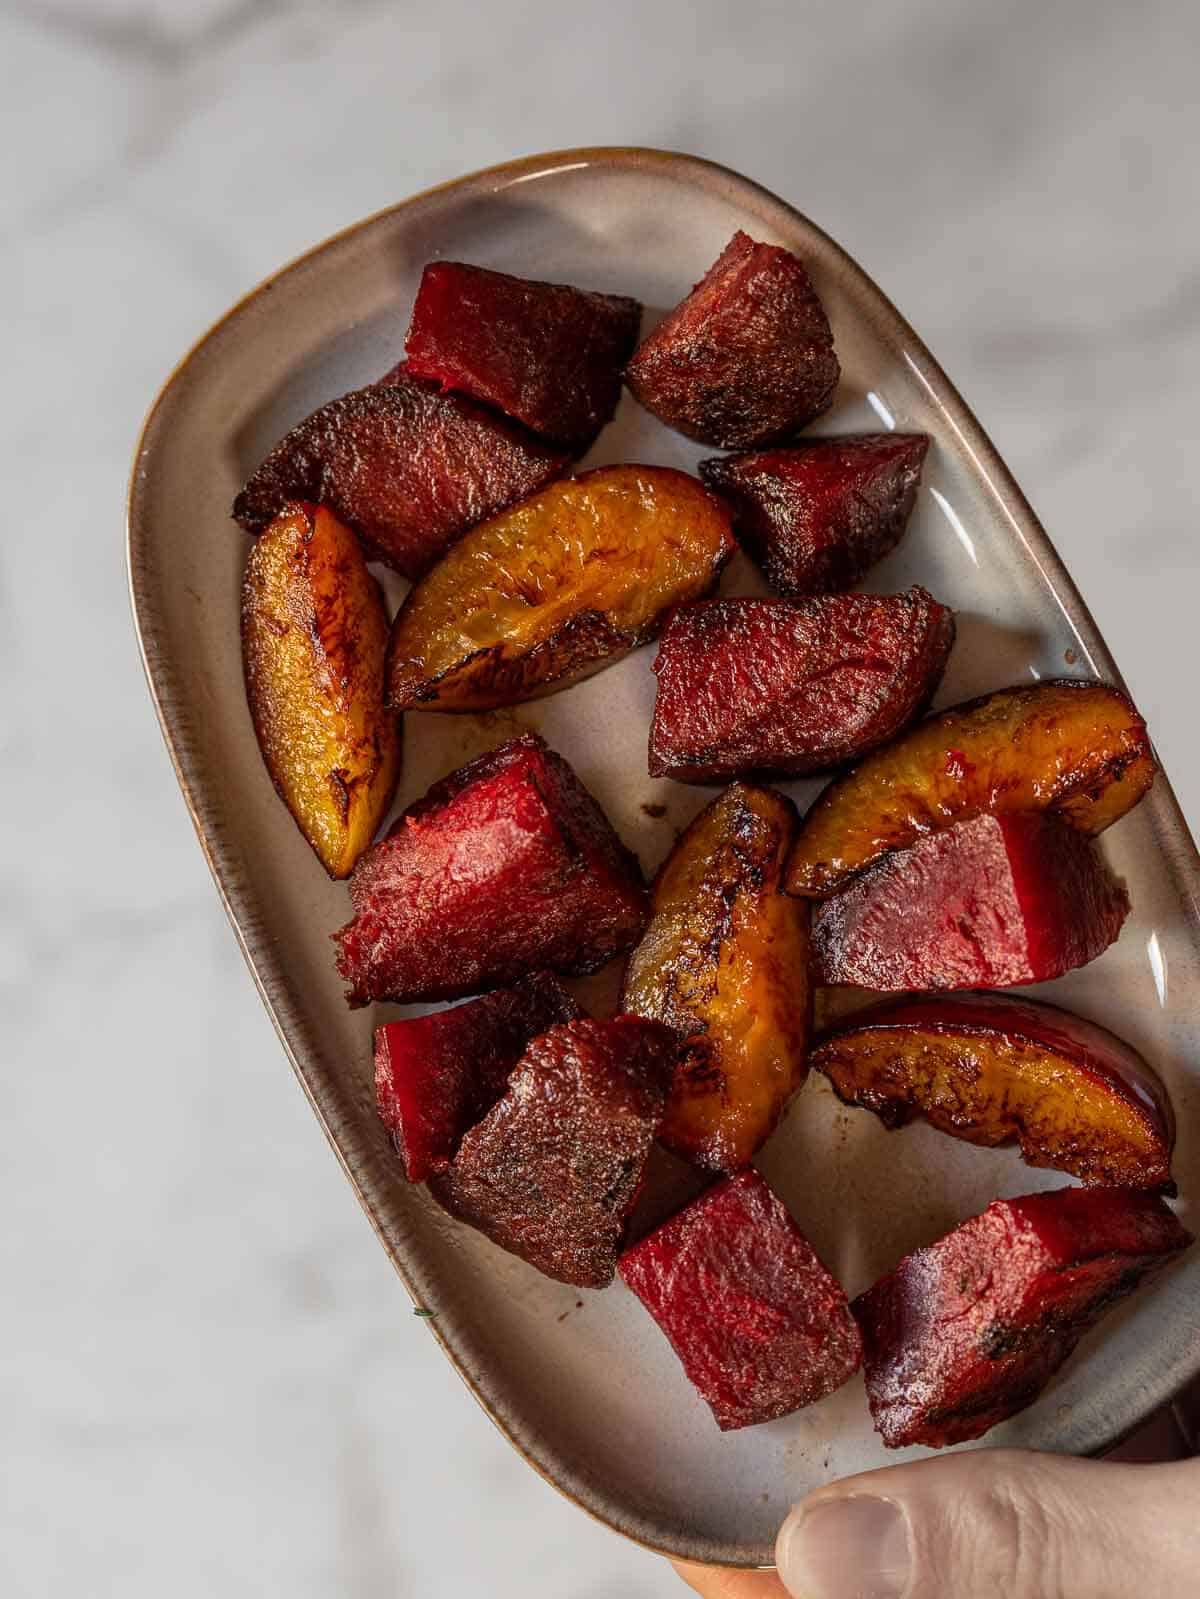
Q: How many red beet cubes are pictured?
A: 11